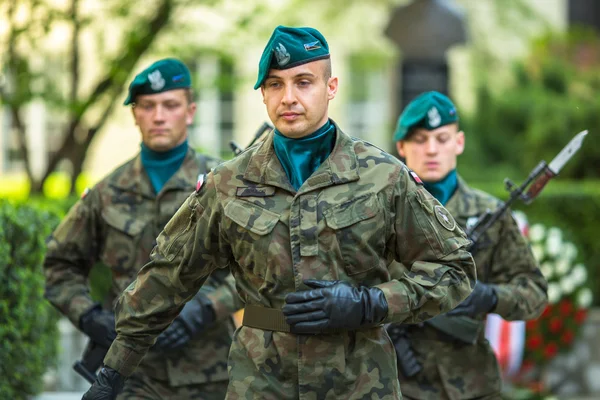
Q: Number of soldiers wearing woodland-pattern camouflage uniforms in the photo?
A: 3